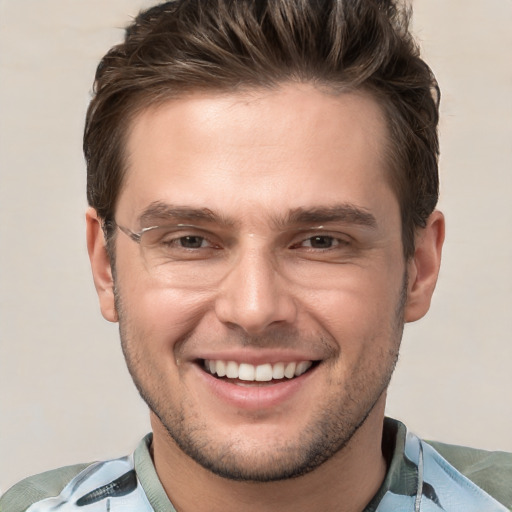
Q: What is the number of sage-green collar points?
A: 2